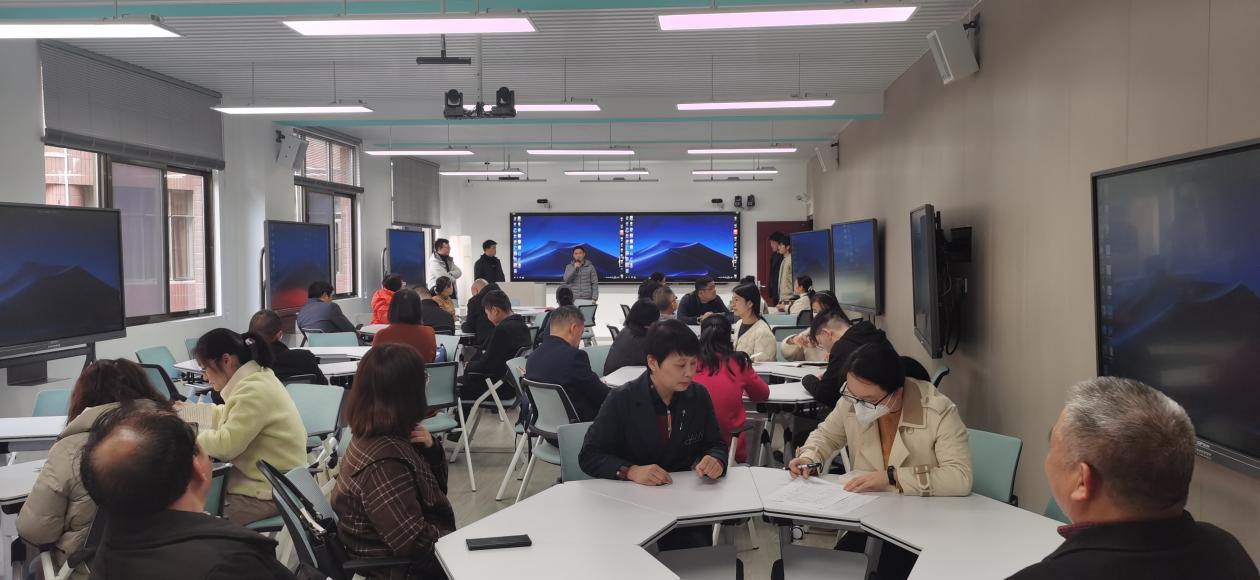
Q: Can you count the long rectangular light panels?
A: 12